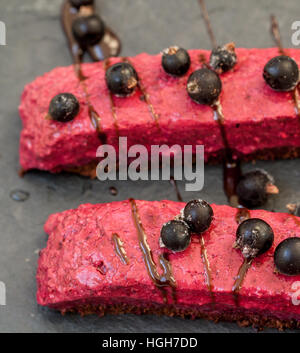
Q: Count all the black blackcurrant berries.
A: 14